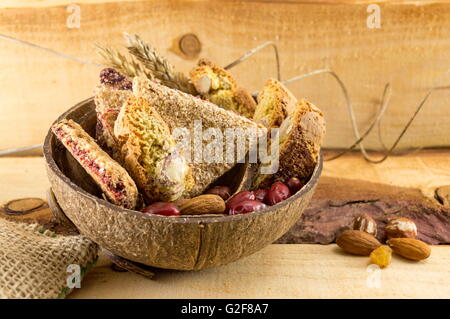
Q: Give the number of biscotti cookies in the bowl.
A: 4